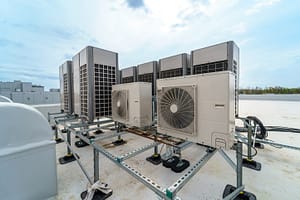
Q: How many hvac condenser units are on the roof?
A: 8